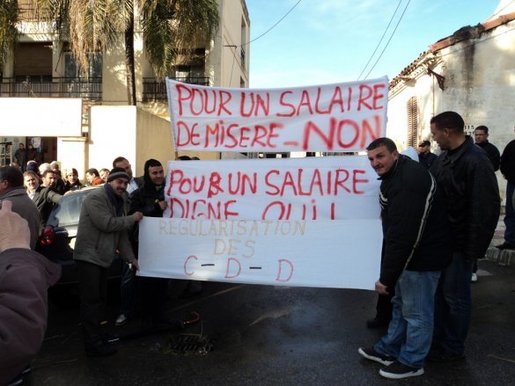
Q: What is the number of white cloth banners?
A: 3